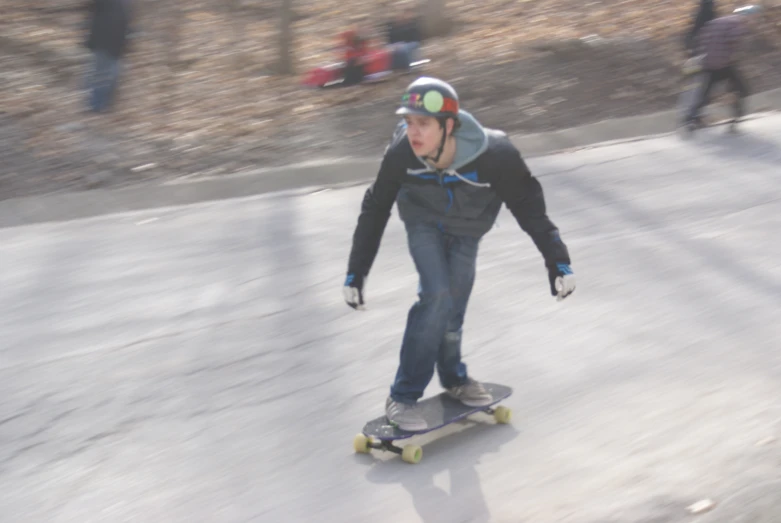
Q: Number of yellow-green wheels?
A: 3